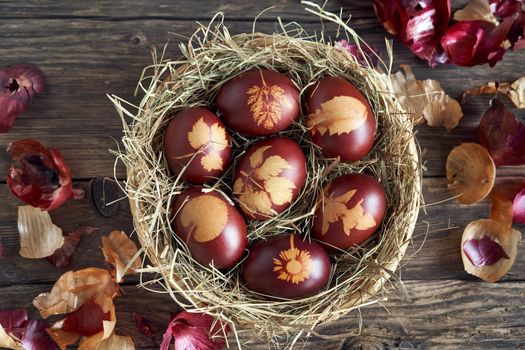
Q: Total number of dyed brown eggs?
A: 7